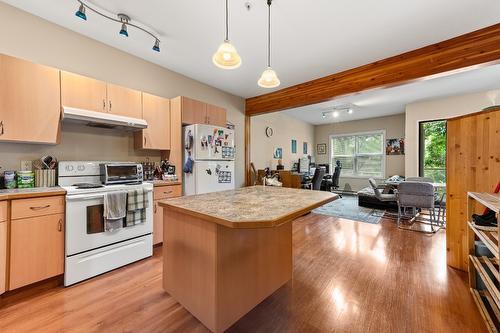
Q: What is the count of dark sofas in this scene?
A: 1